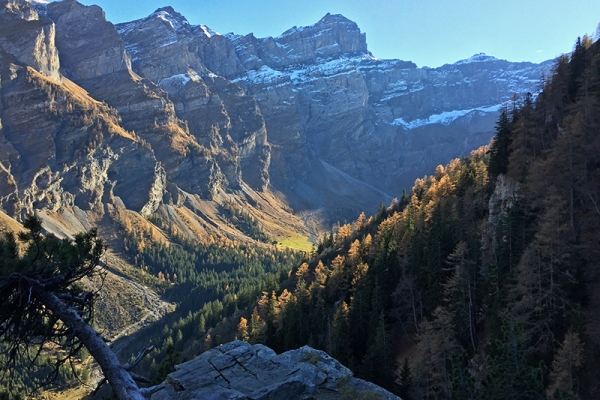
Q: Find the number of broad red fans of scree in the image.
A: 0